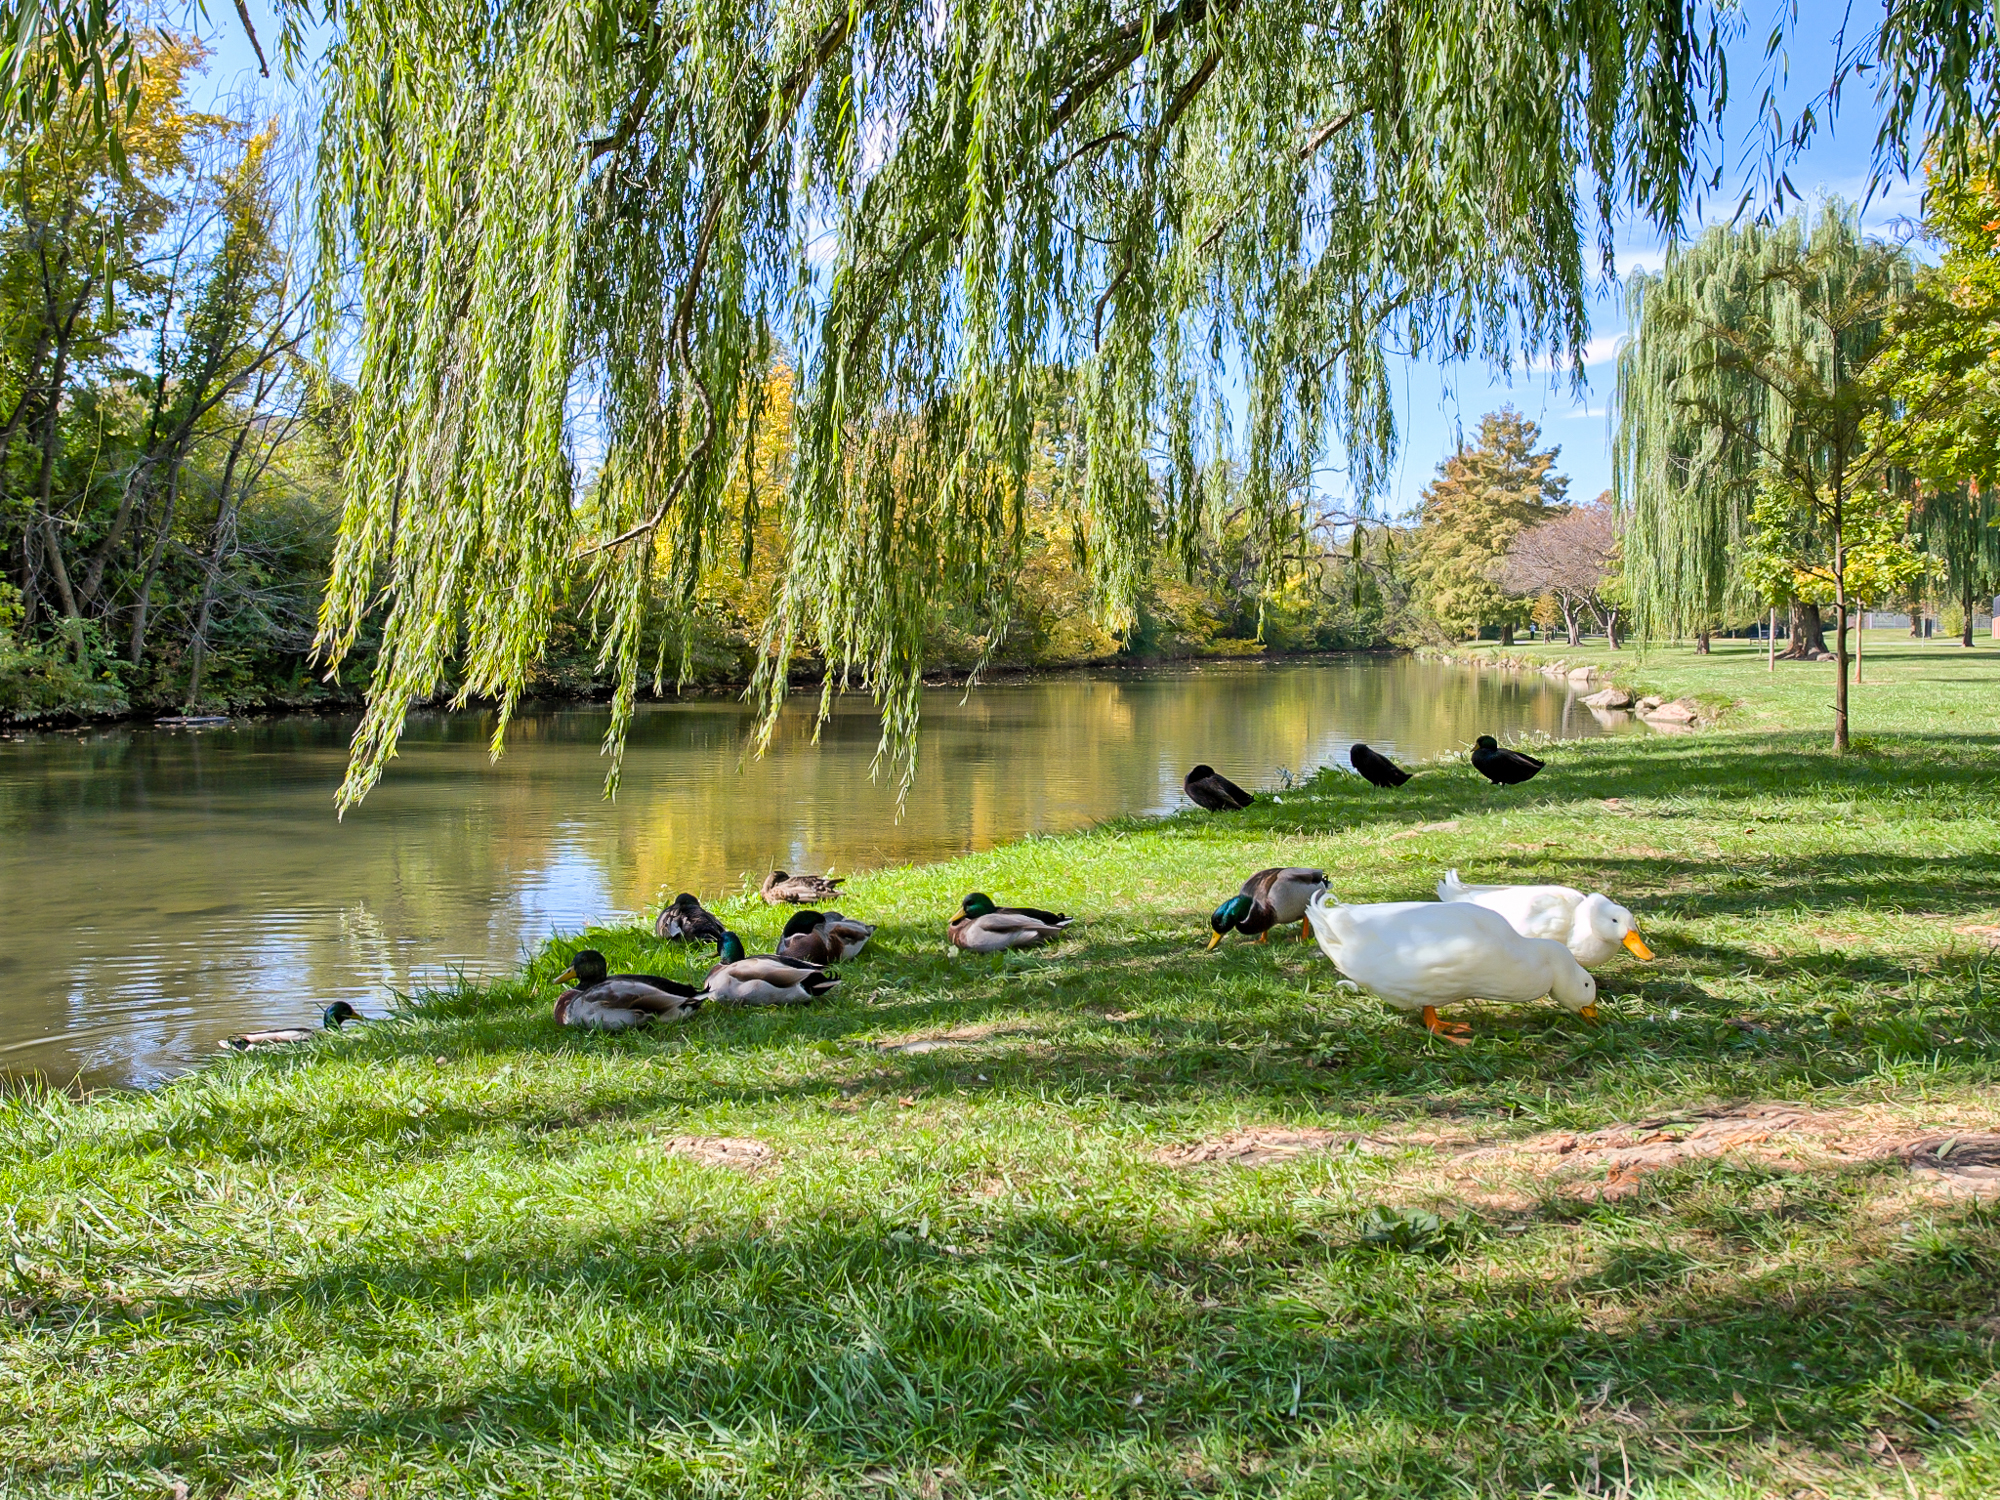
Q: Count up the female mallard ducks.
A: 1